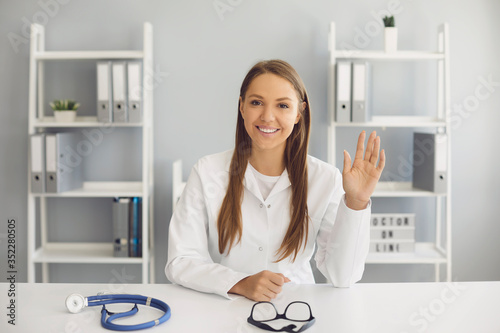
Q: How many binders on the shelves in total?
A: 8